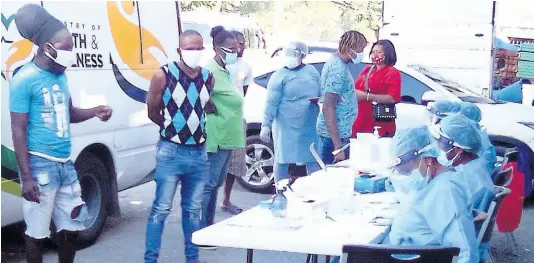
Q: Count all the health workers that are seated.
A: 4